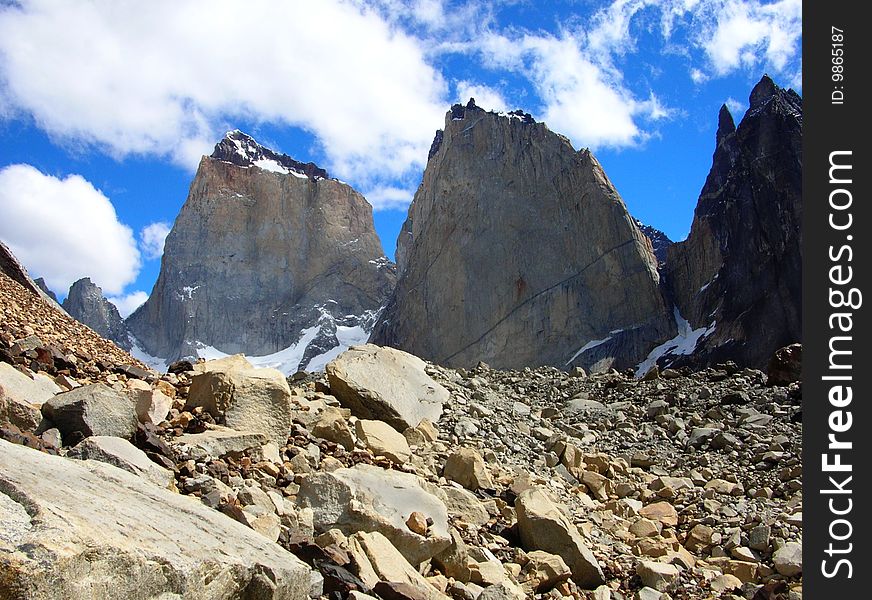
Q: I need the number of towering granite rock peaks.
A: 3